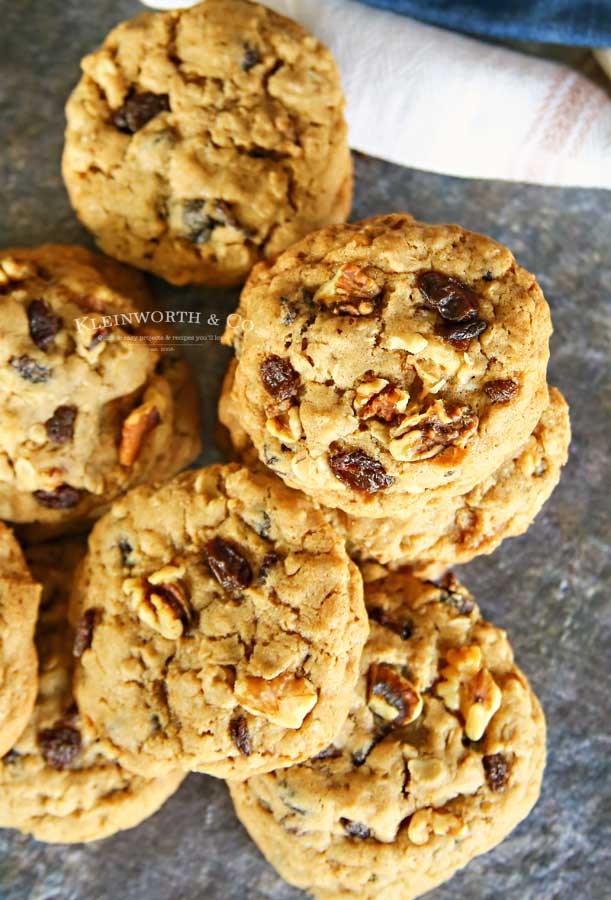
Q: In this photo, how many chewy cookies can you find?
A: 8